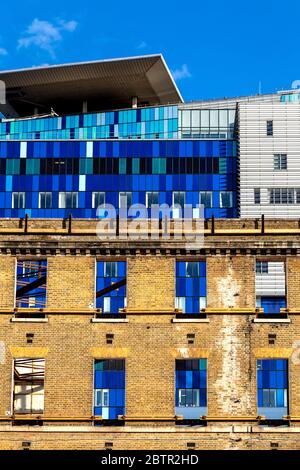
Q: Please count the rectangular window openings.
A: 8